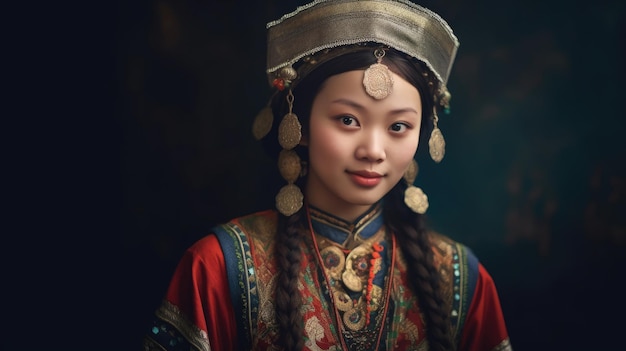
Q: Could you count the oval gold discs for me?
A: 8